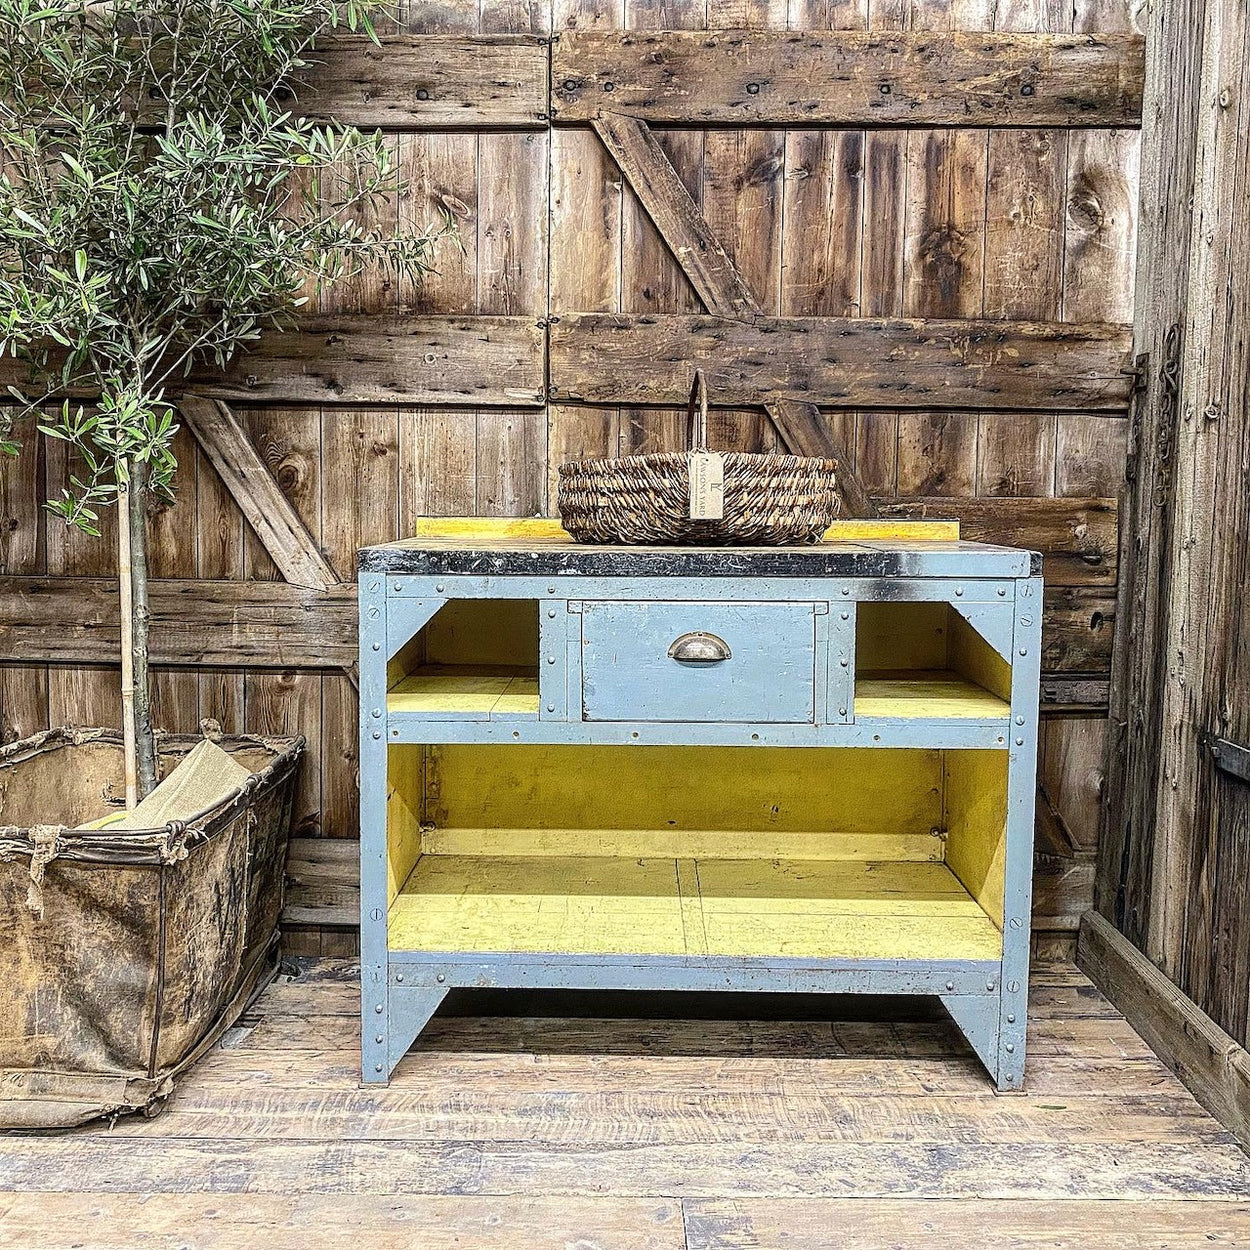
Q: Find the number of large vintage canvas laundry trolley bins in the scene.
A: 1